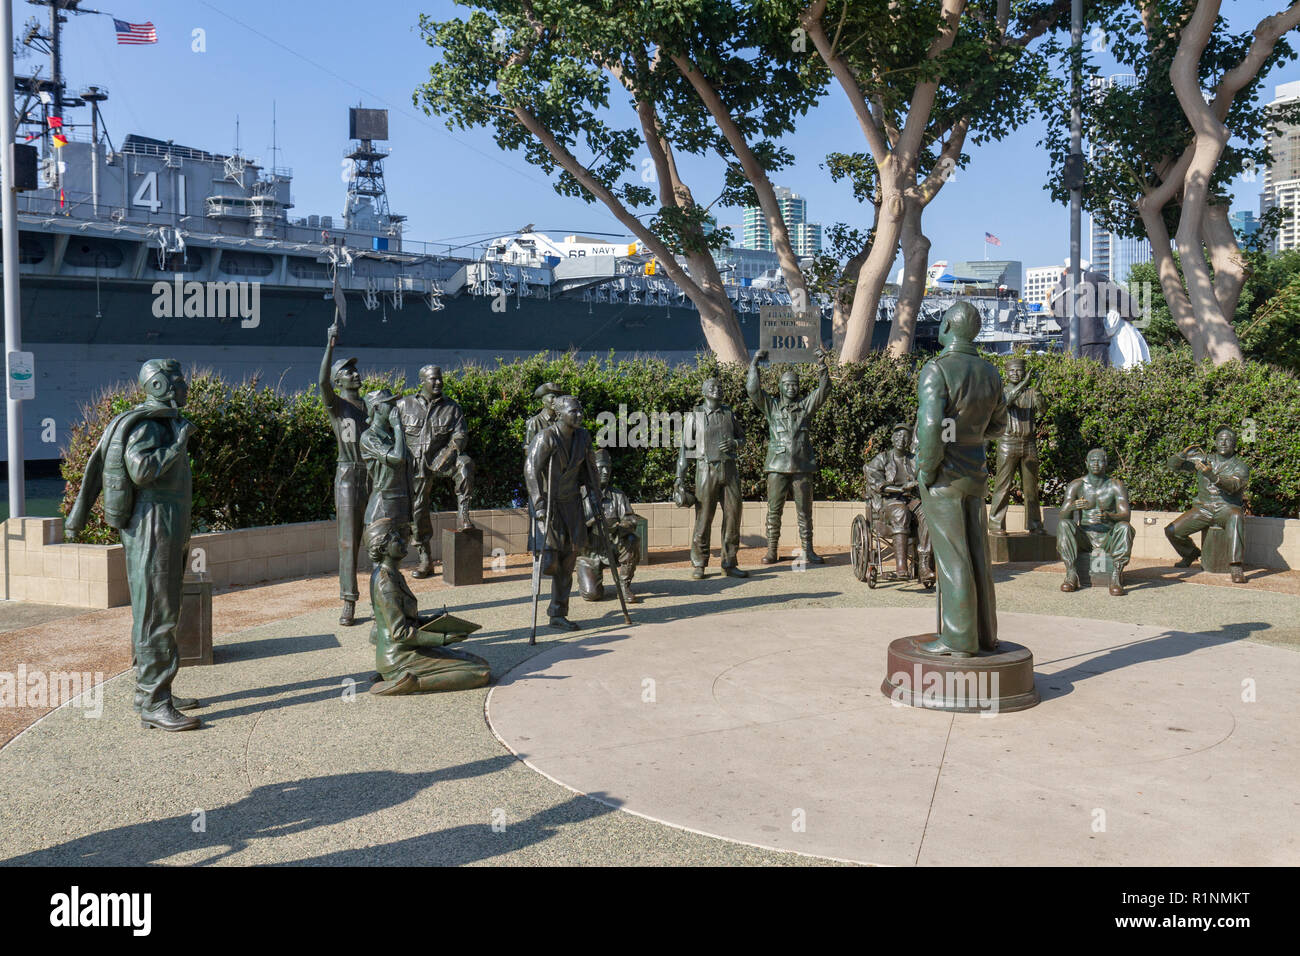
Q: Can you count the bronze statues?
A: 15